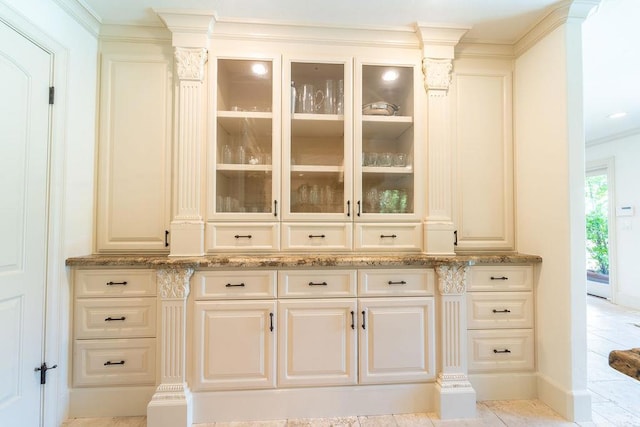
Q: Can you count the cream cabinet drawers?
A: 12